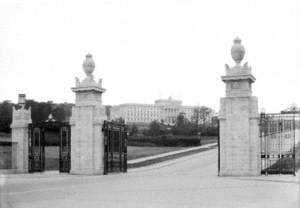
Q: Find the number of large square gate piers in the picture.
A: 2